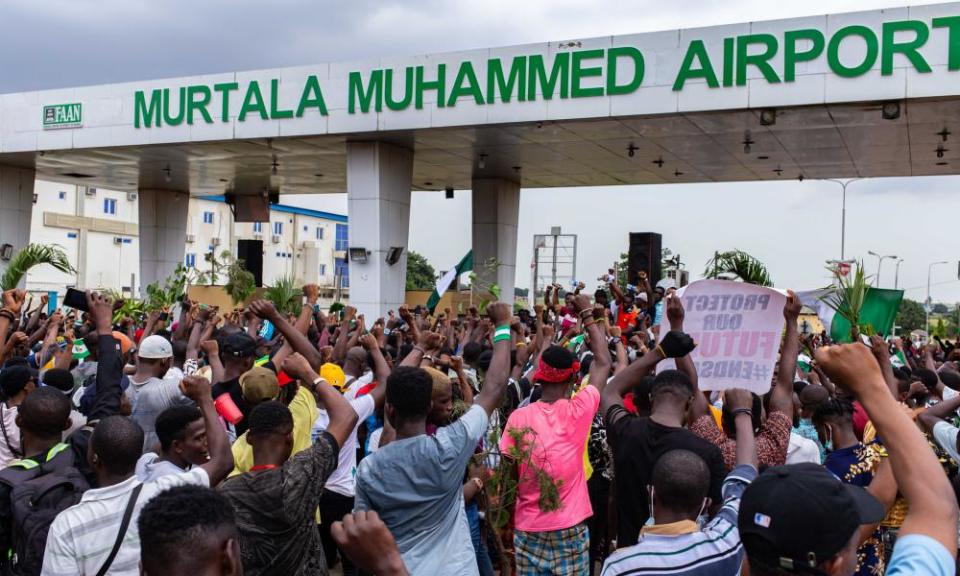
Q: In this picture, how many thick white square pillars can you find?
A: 4